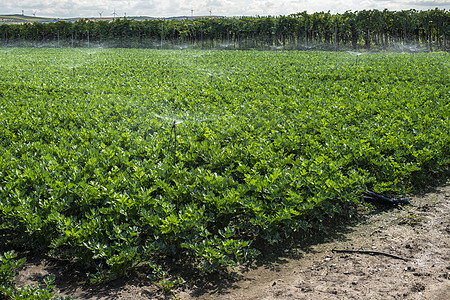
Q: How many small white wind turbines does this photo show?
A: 7